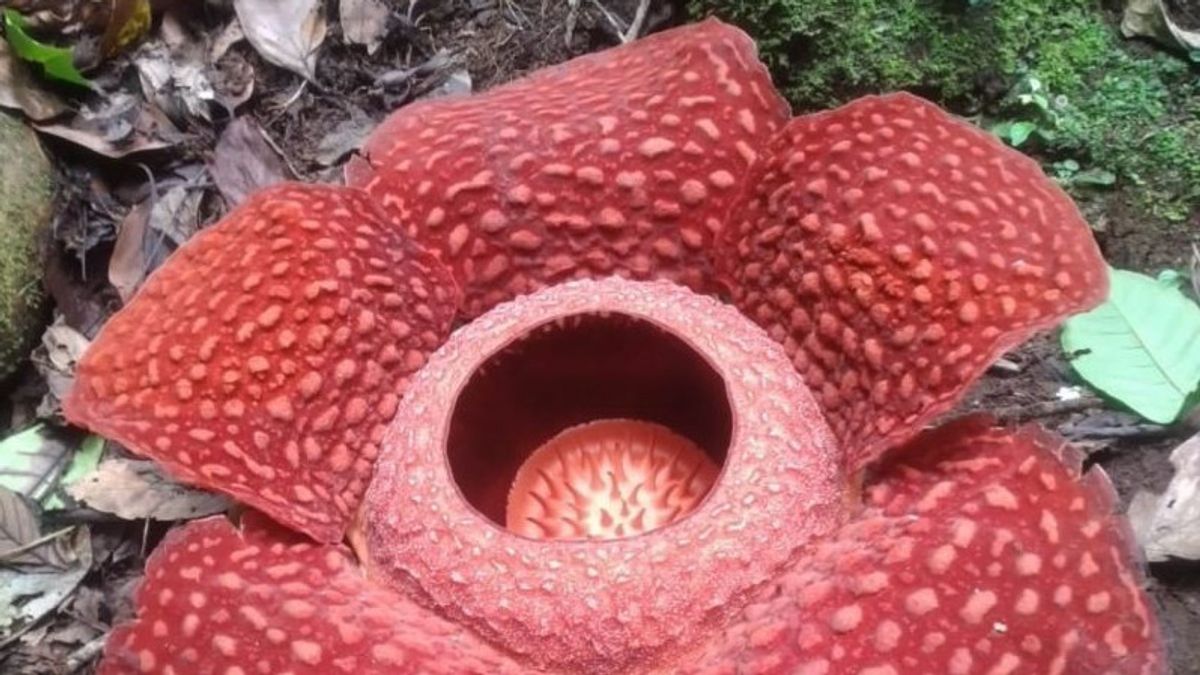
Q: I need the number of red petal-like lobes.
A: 5